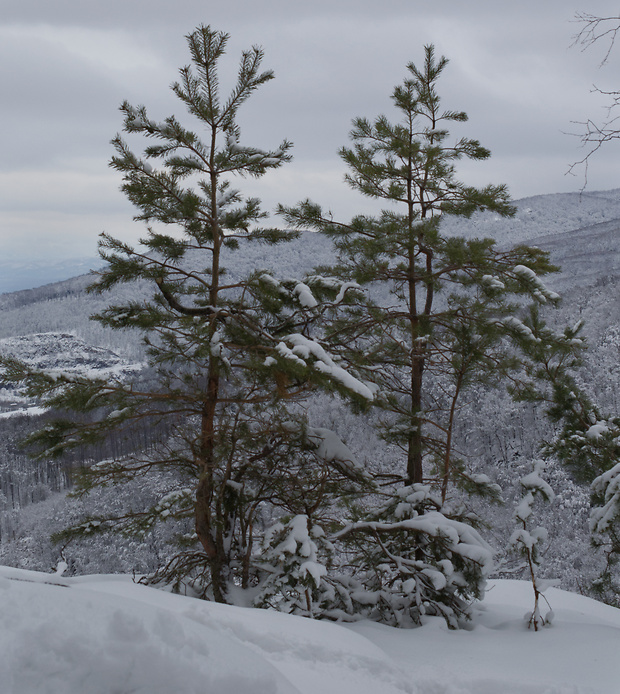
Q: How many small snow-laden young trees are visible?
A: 2